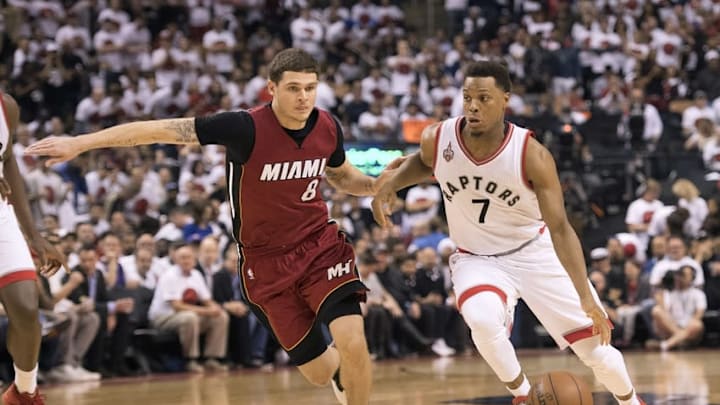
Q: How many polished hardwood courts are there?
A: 1